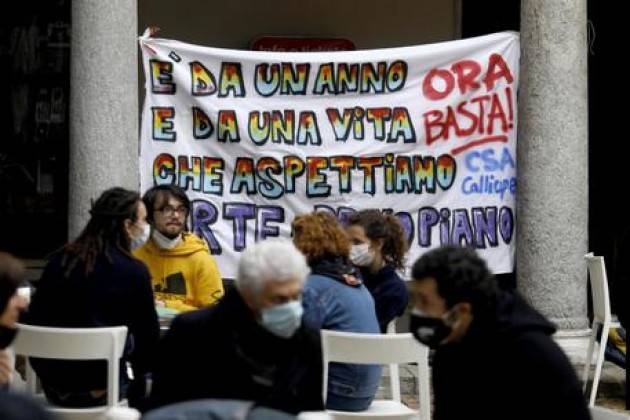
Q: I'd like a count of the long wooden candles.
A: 0